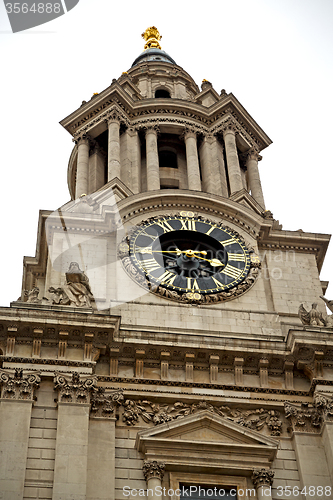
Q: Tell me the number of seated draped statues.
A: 1